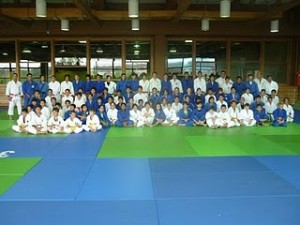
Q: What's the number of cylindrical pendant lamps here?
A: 7